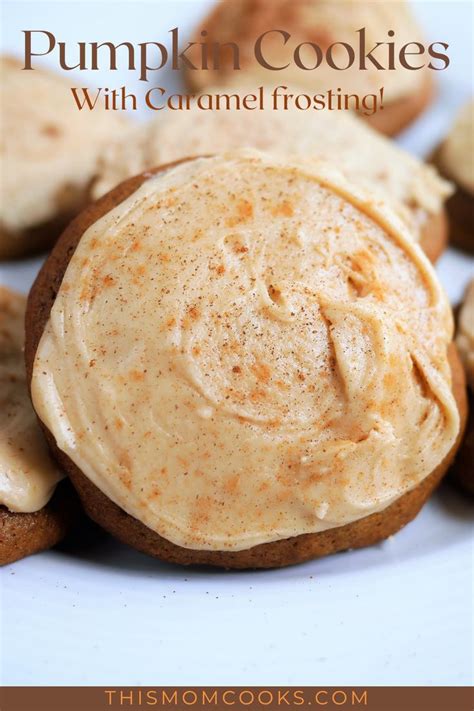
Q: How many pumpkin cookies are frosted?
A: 7